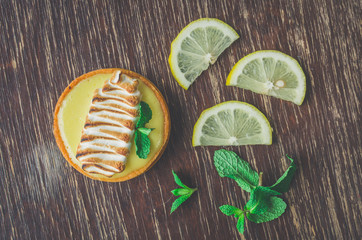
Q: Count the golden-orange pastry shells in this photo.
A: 1